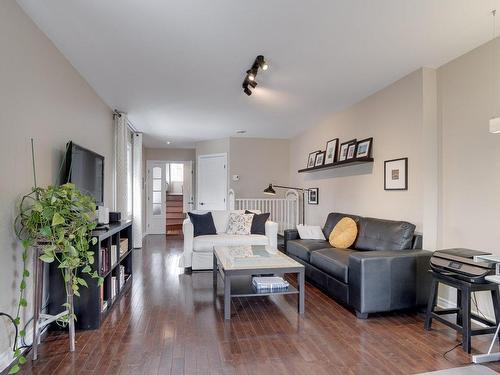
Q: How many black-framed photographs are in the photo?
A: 8